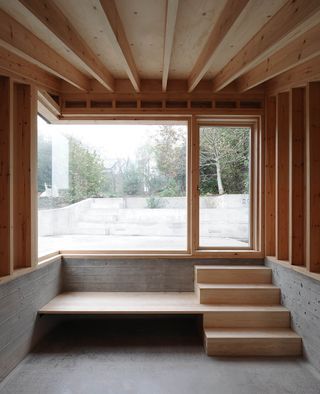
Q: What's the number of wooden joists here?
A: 7